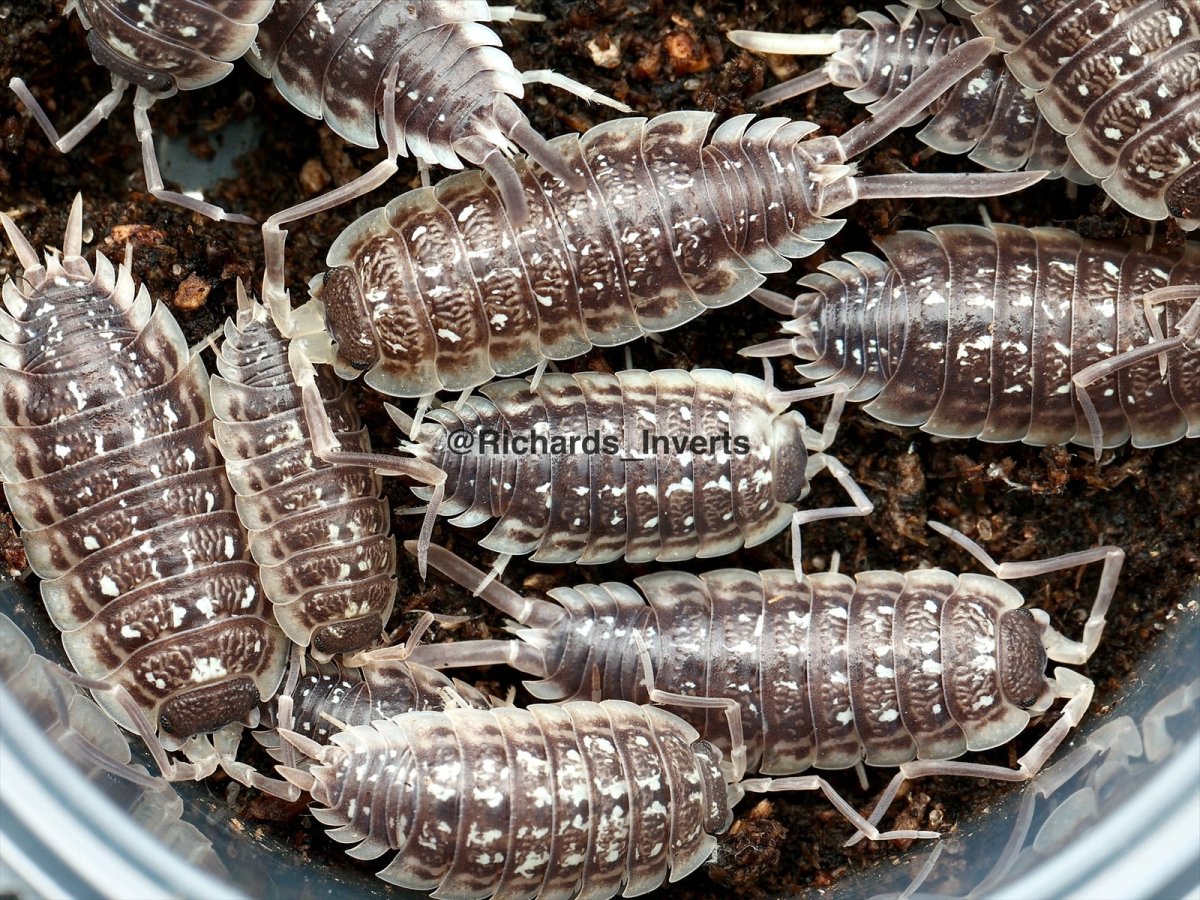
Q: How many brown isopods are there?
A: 12